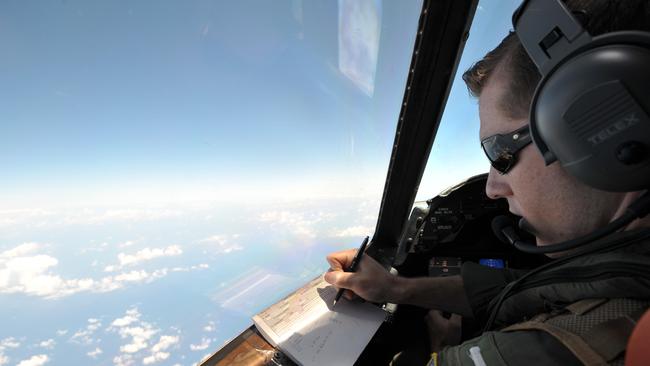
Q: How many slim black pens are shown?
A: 1